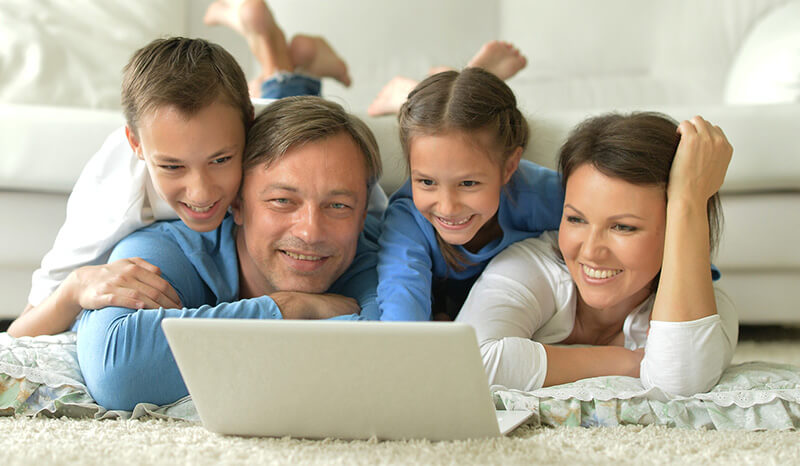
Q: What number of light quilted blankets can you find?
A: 1